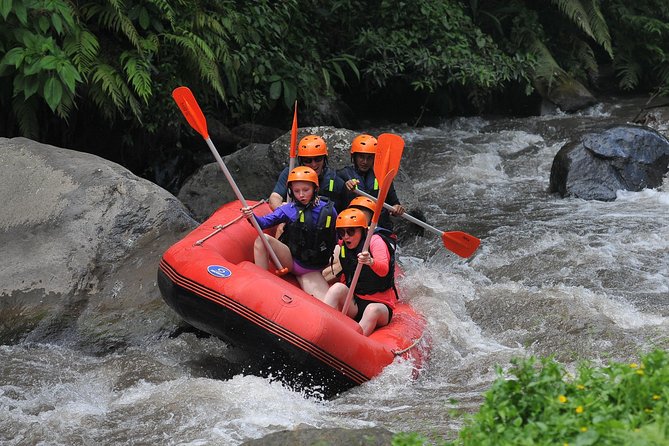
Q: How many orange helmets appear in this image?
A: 5